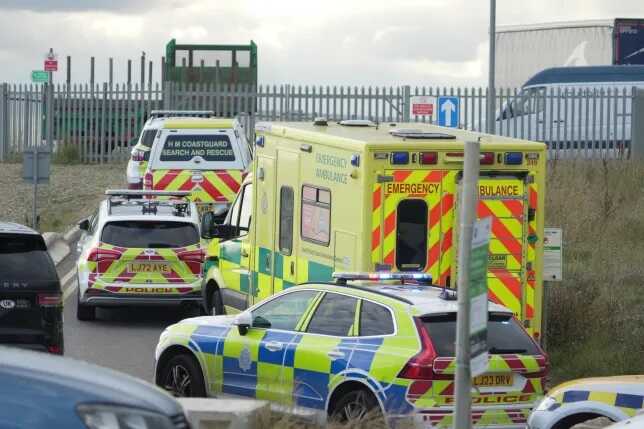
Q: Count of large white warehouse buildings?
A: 0